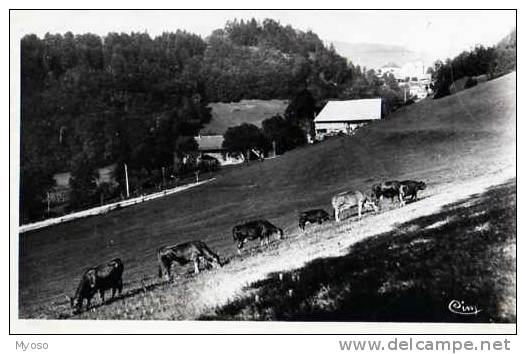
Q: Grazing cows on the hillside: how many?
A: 7